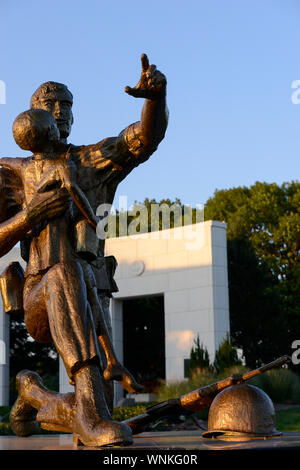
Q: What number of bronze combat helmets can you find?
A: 1